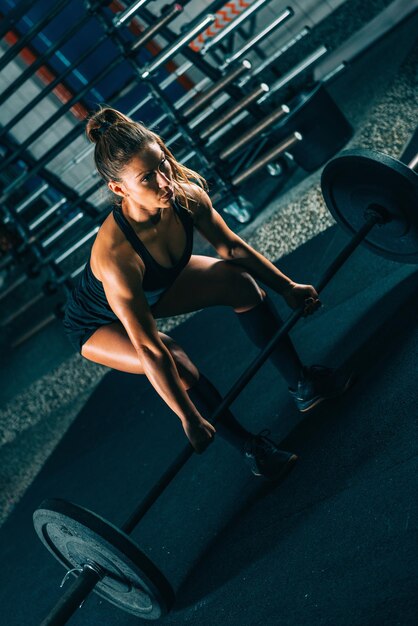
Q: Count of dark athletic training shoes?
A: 2